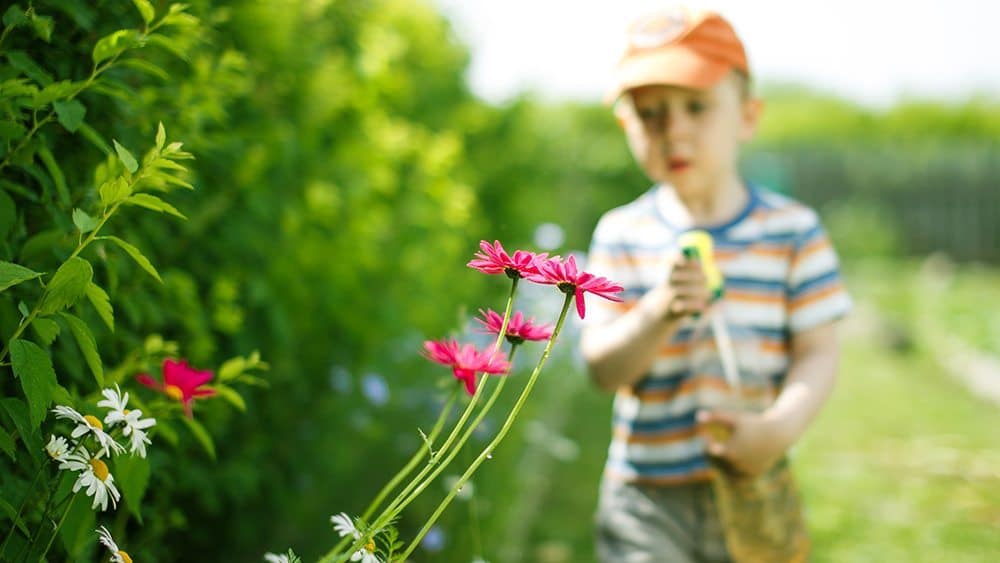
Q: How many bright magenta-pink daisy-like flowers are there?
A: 5